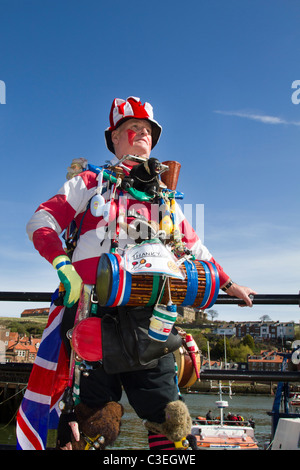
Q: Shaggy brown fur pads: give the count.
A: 2